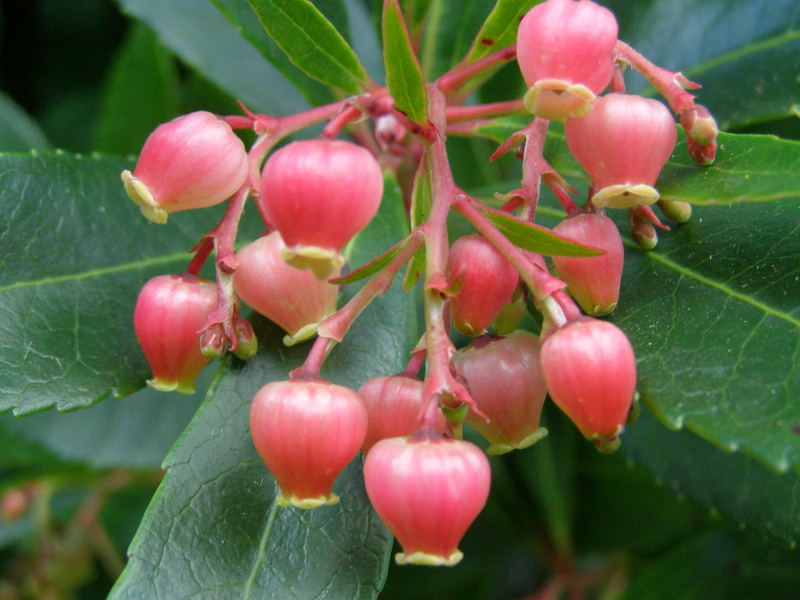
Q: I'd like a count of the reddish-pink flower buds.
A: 13